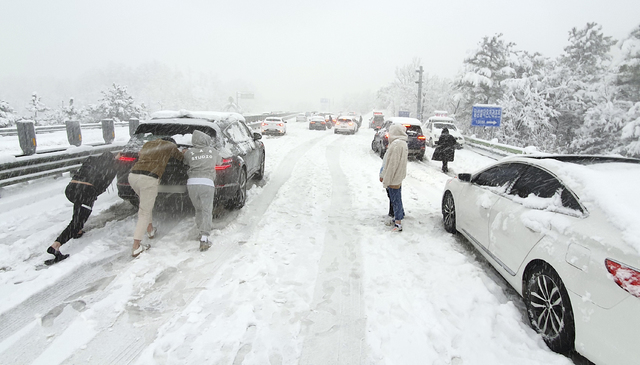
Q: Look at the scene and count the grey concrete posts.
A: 4